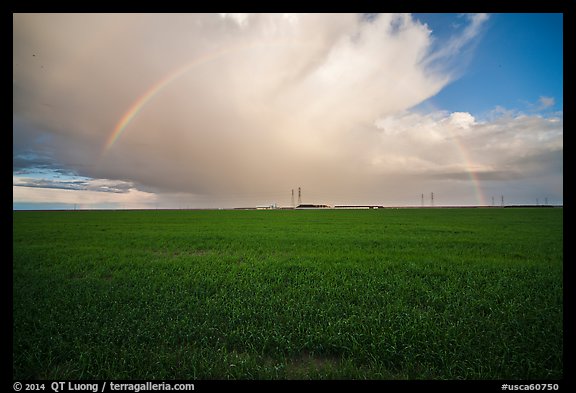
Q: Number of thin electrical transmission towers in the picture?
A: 8